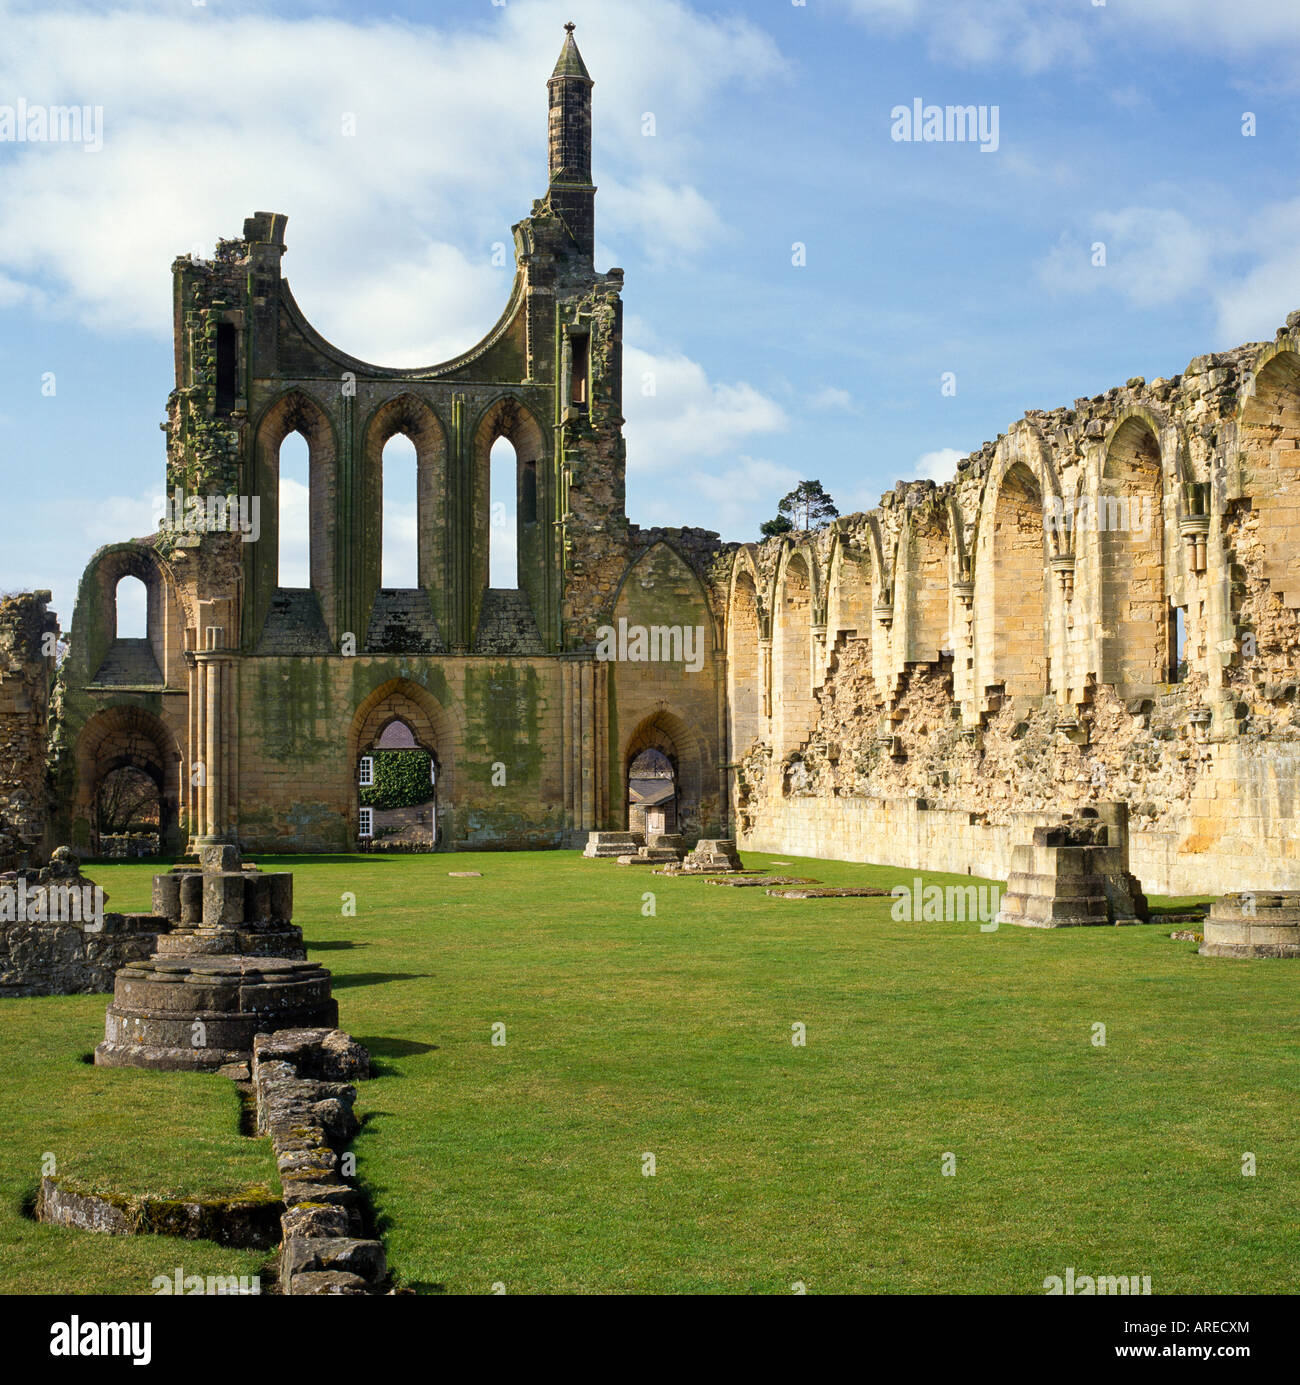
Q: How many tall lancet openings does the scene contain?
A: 3